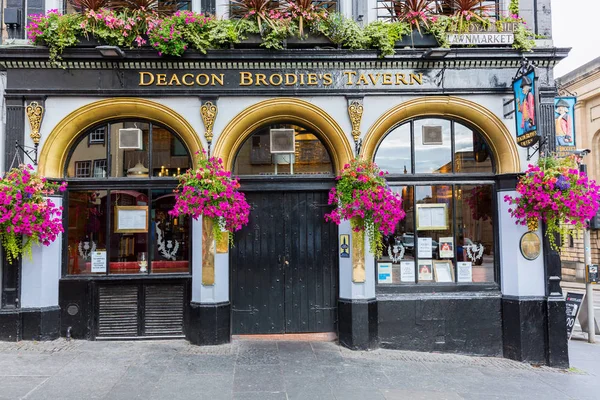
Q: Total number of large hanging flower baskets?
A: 4